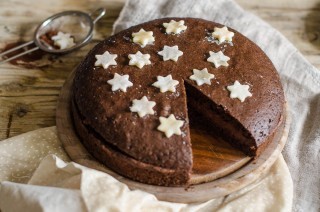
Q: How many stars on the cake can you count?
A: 13